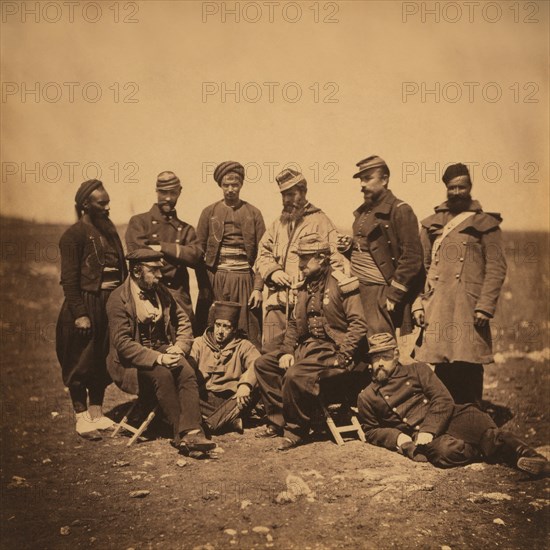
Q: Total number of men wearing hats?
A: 10